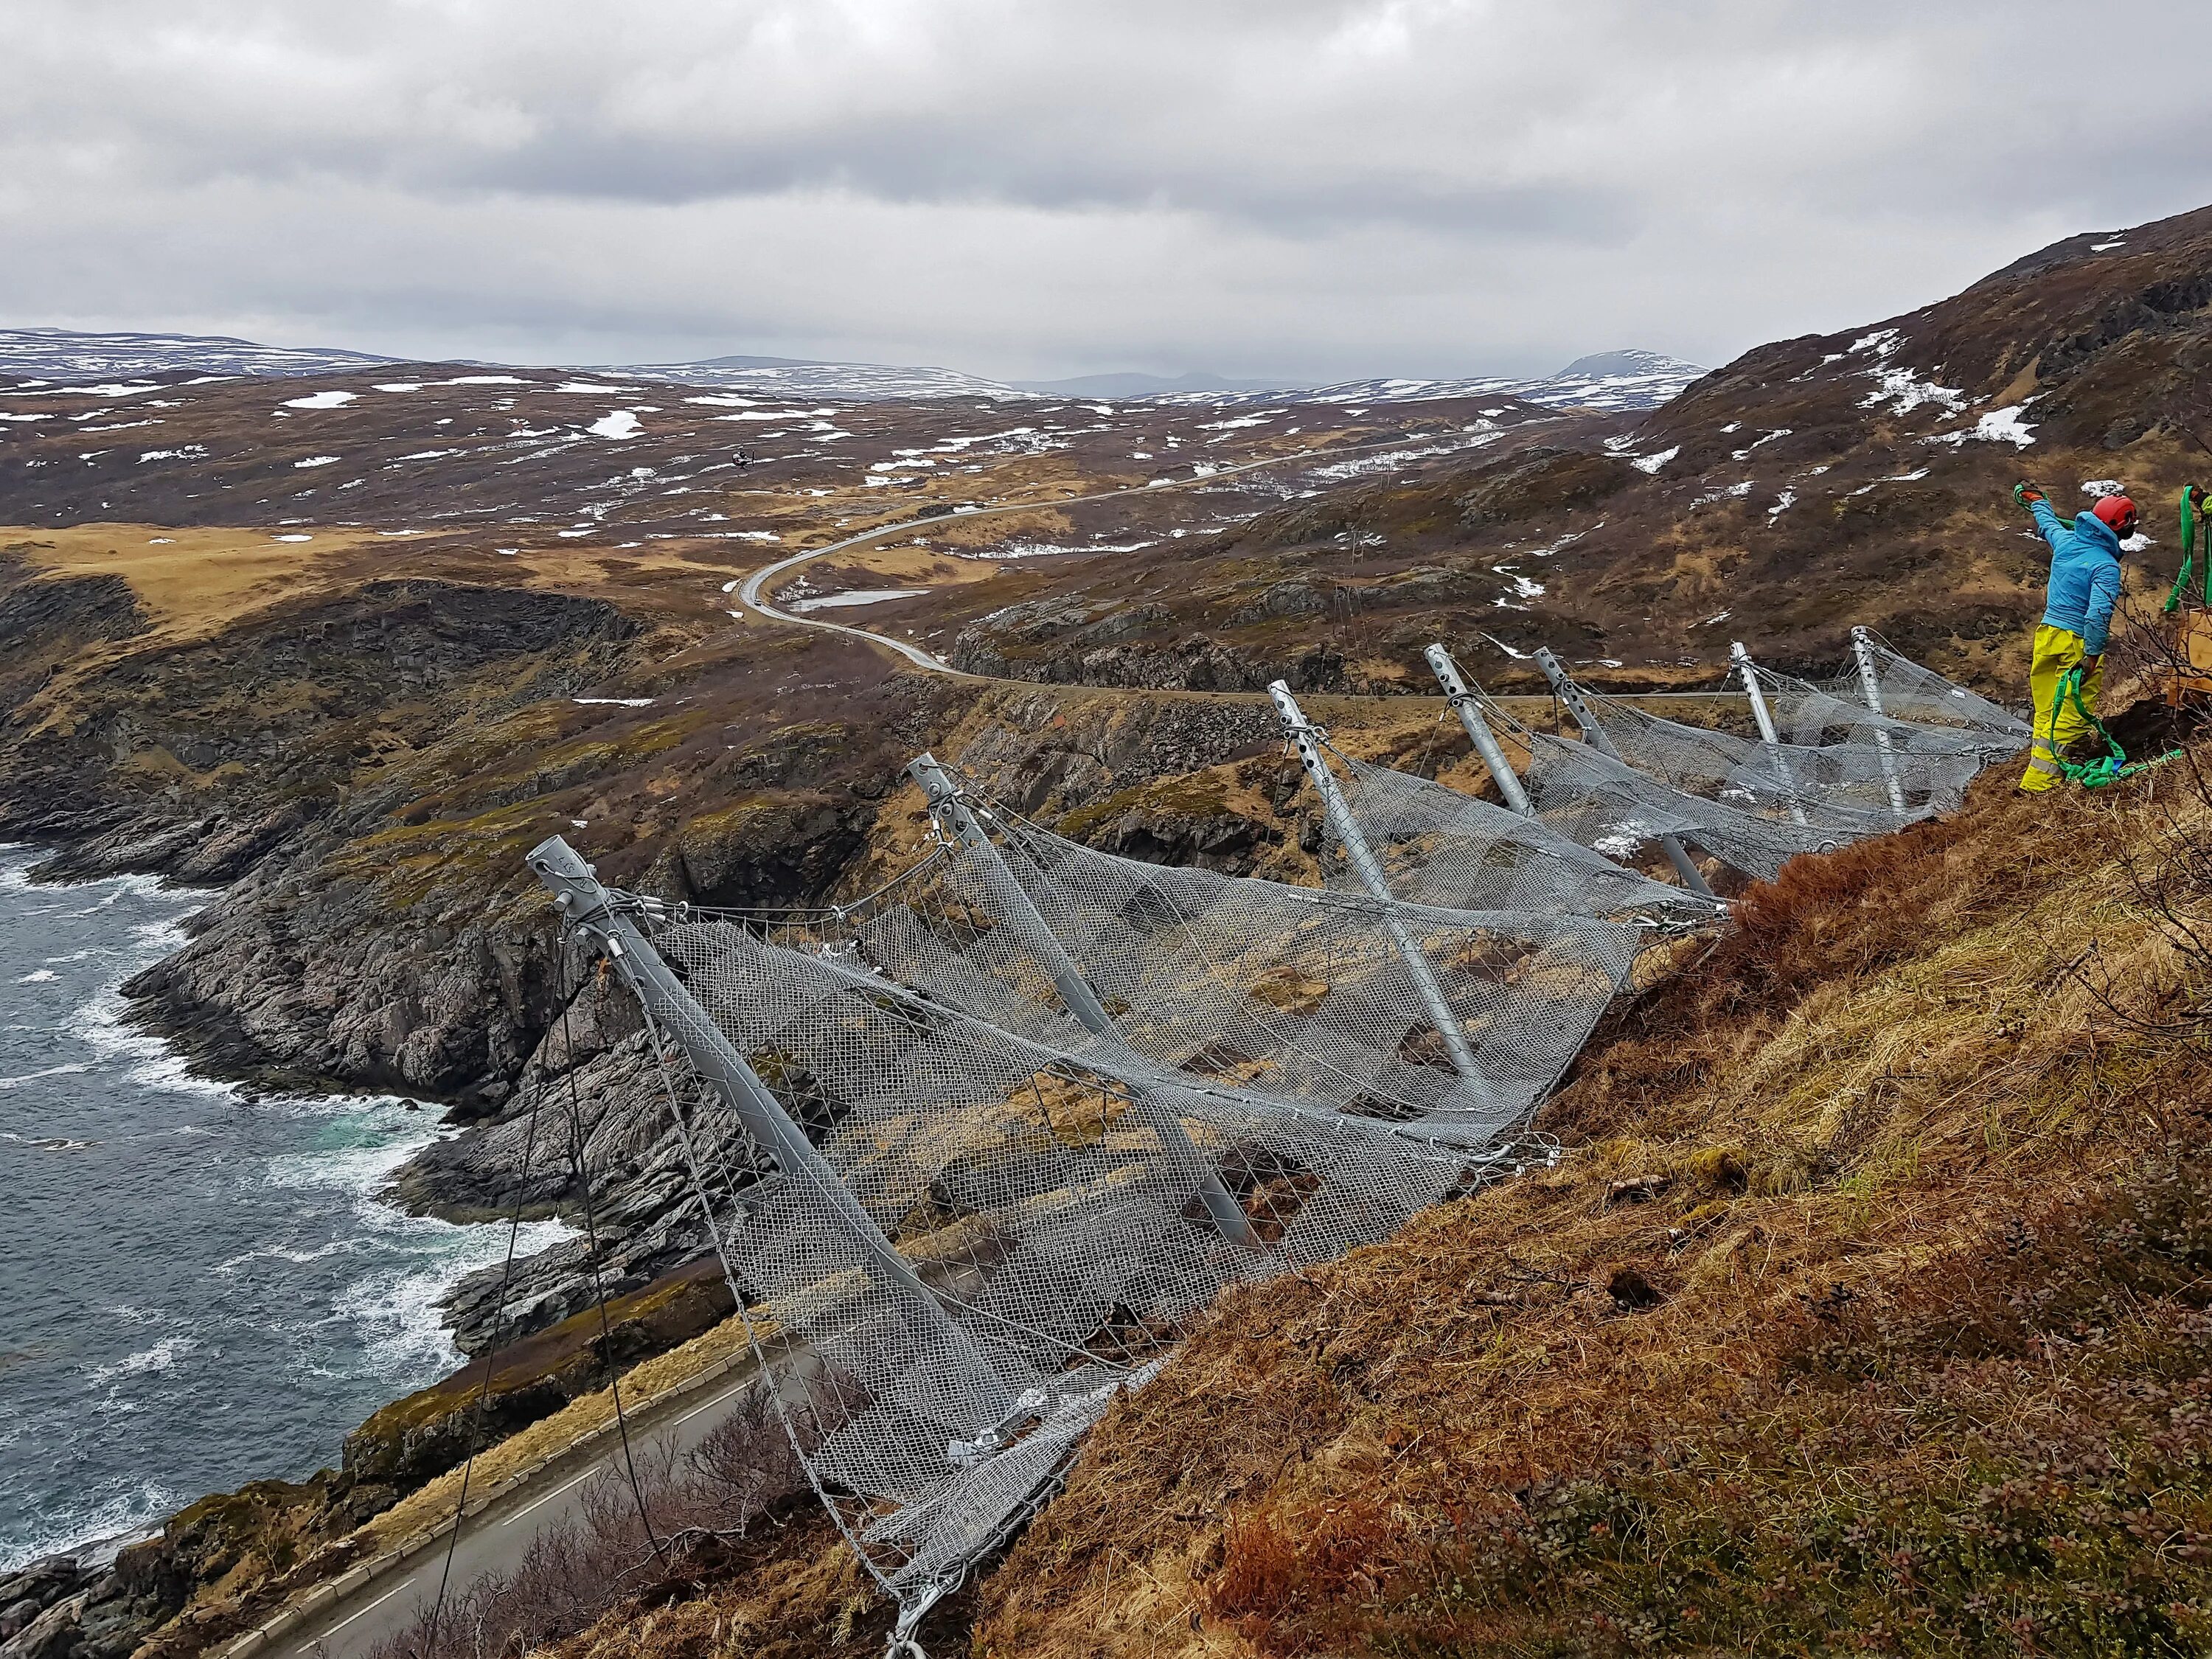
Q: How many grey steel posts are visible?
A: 7